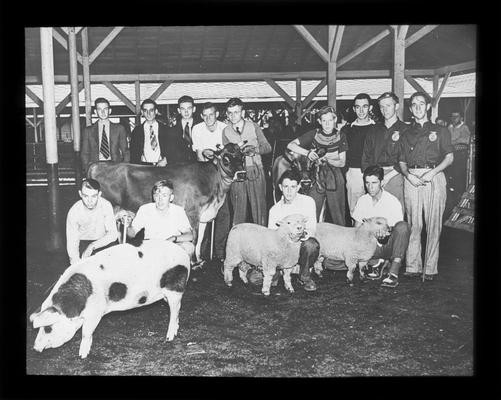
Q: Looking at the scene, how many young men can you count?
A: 13